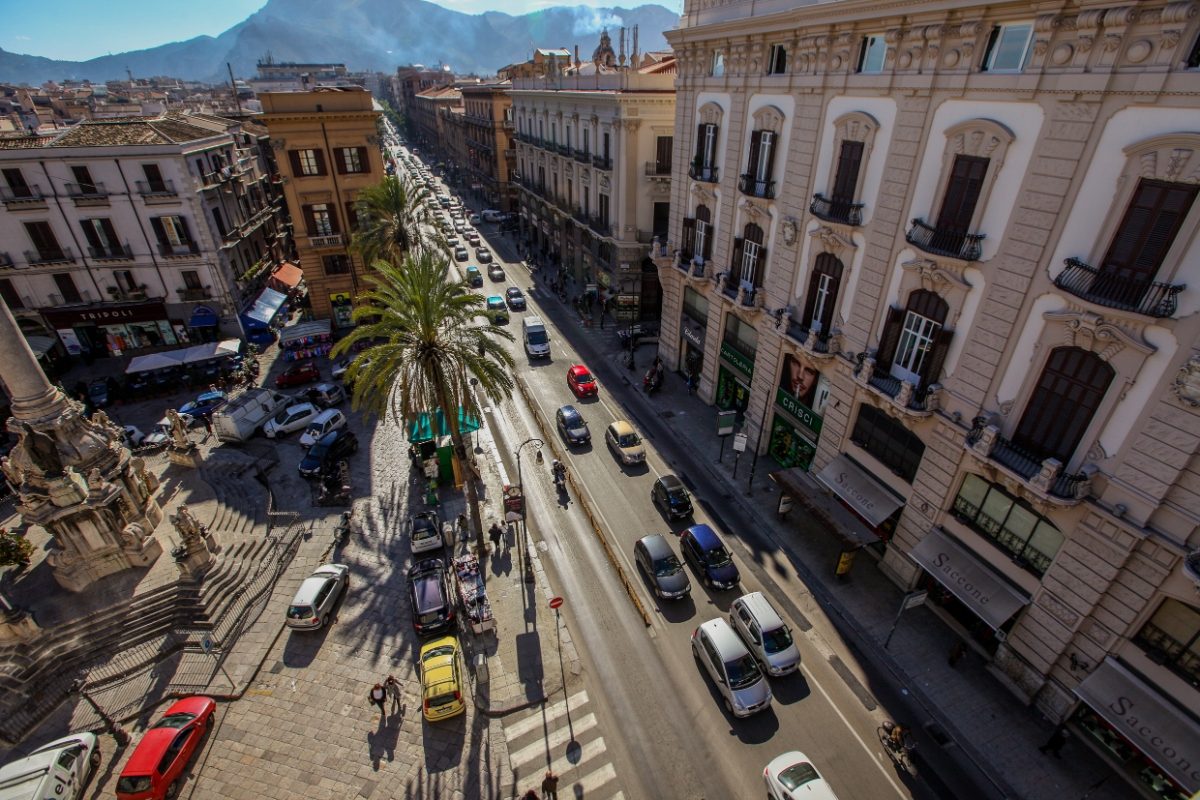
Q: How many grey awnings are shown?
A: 3